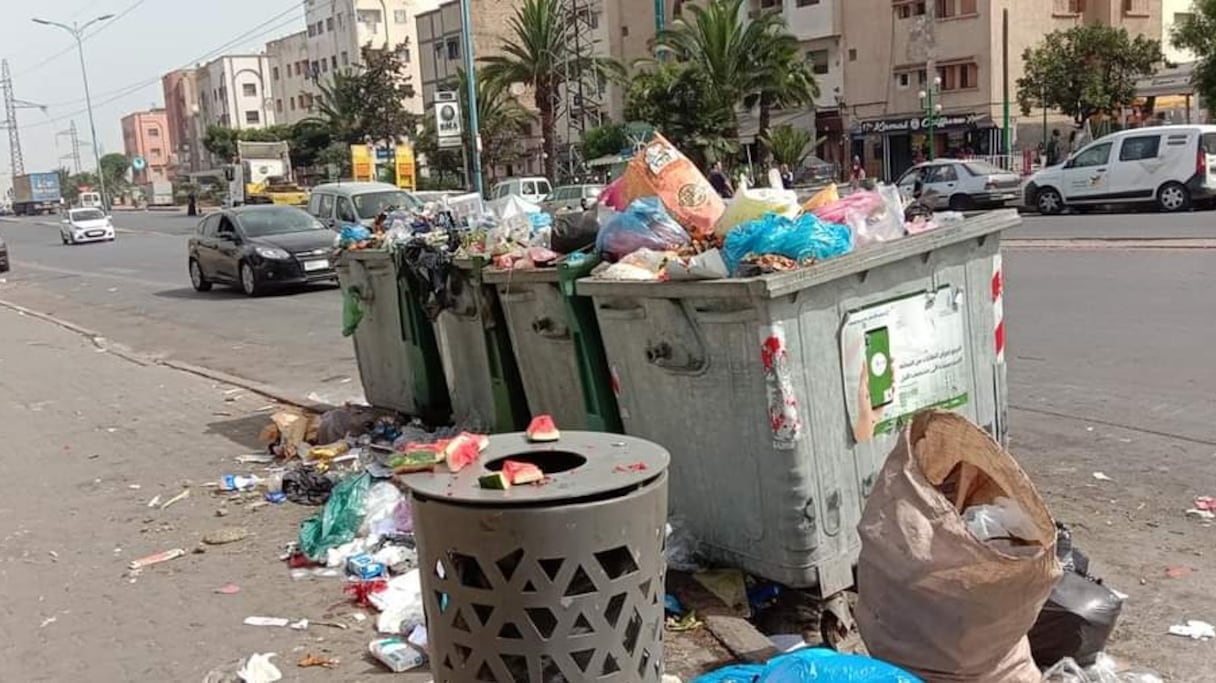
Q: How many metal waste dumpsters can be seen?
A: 4